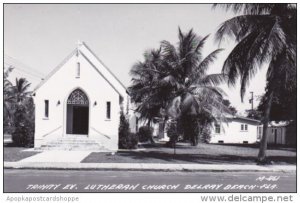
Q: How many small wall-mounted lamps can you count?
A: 2